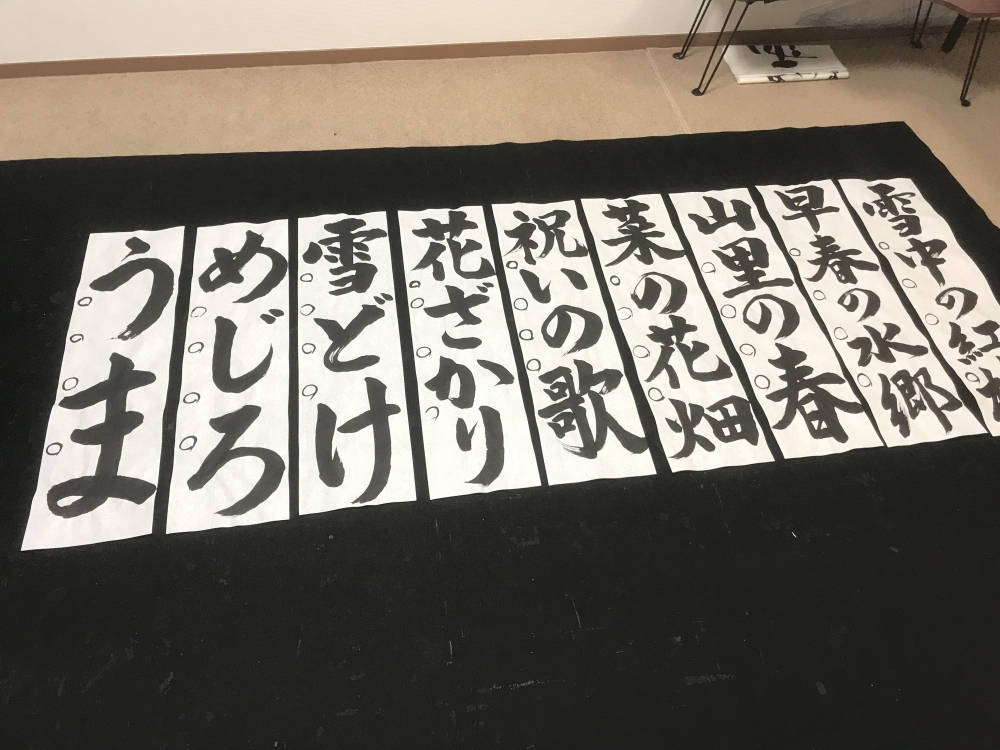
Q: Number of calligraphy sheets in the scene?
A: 9